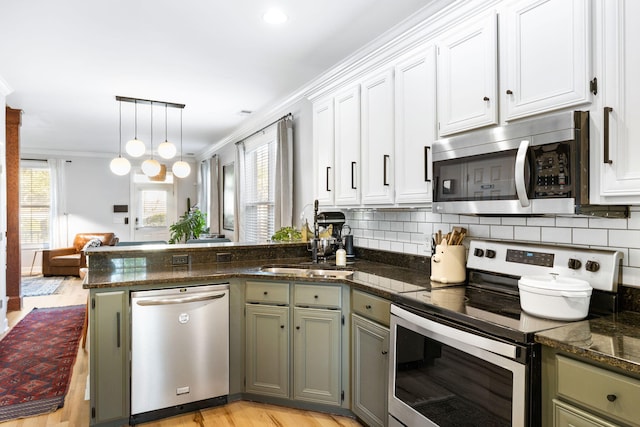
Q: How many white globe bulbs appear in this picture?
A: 5